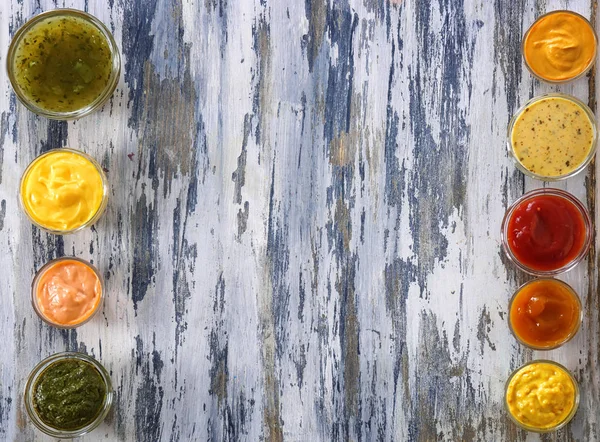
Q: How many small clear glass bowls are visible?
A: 9